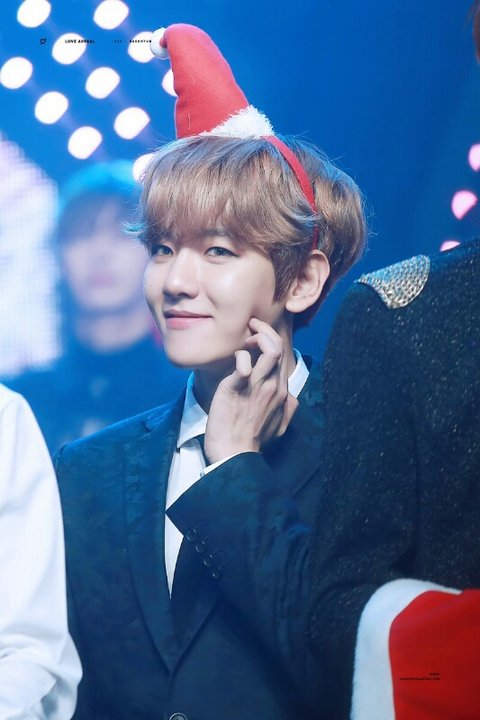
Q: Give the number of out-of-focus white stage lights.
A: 11